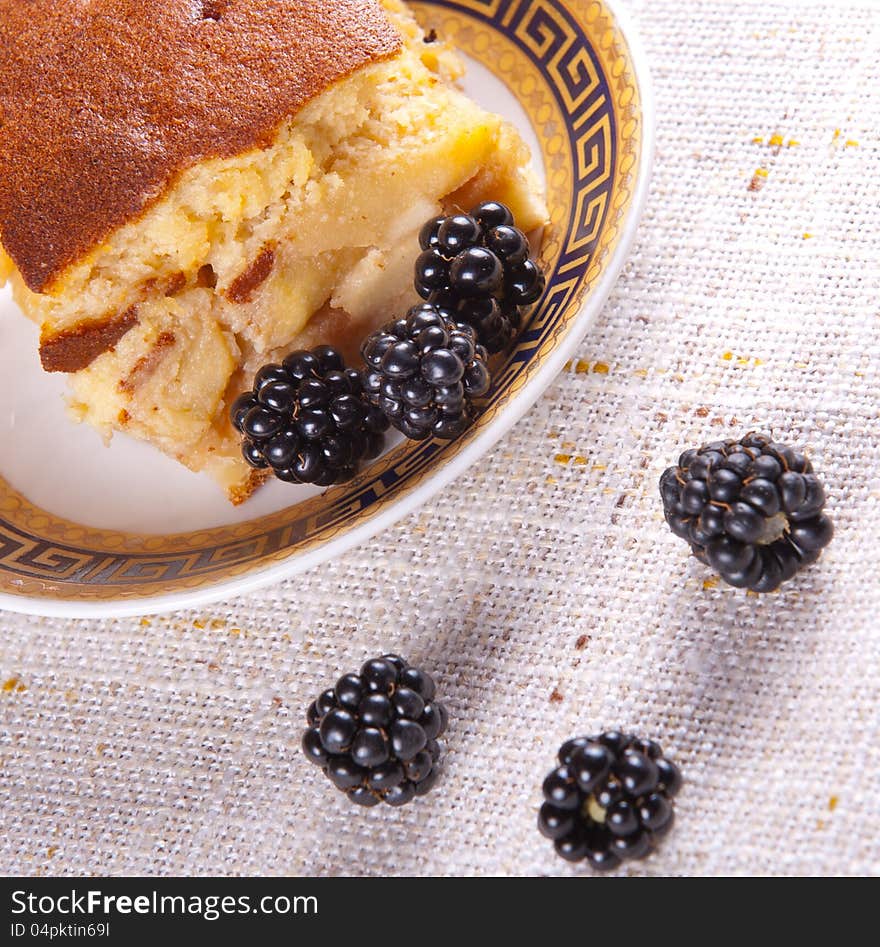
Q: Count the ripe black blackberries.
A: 6